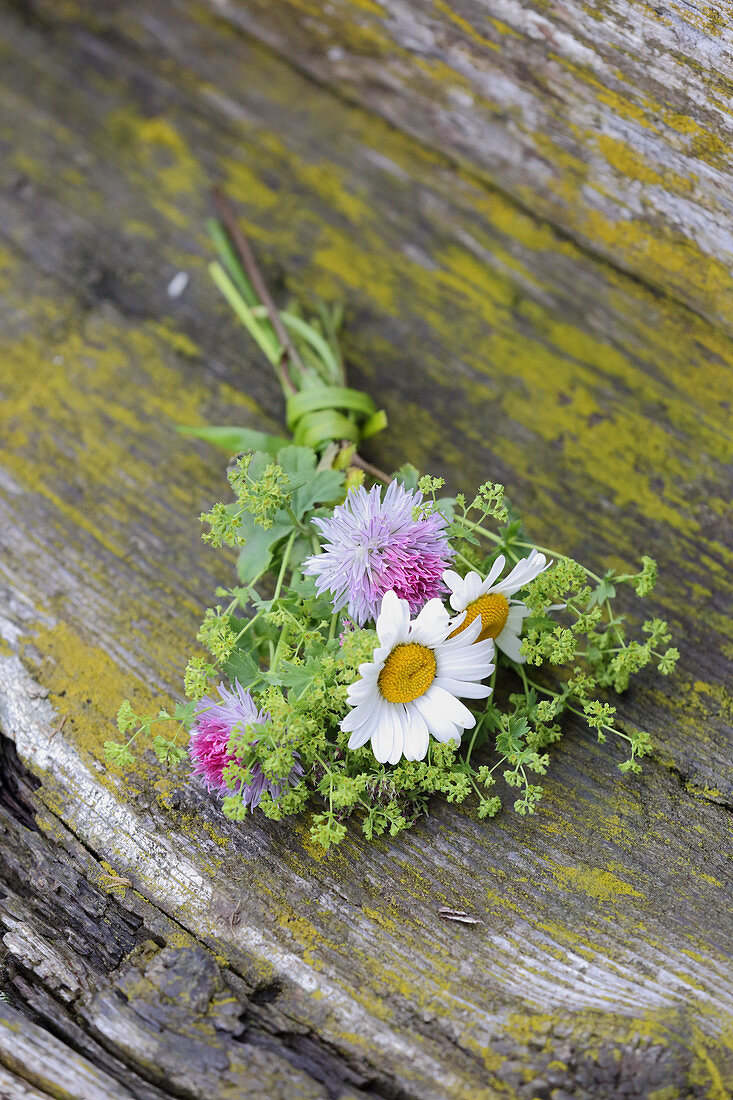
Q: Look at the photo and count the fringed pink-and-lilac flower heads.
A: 2